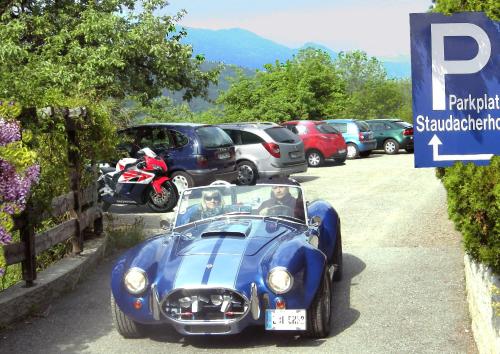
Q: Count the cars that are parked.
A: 5